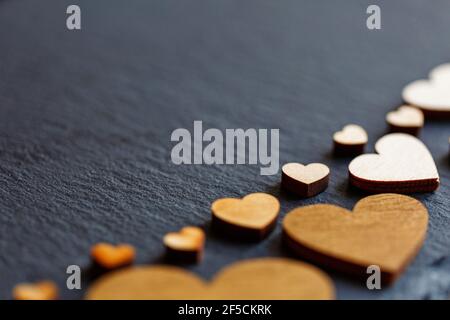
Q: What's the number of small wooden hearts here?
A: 7